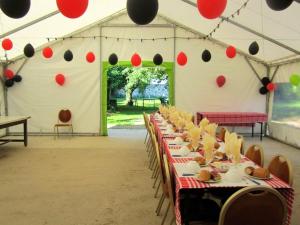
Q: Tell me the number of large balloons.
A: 5